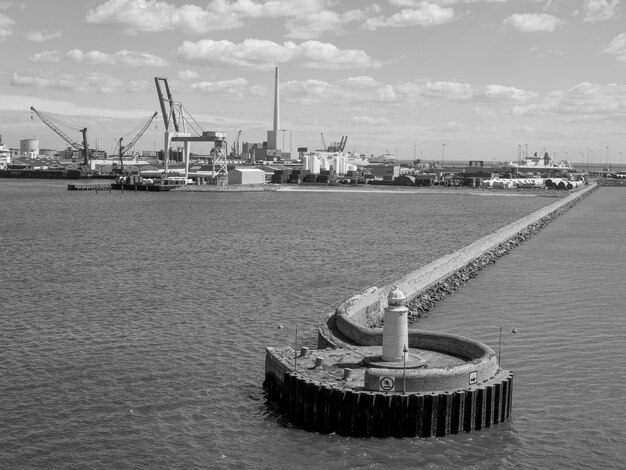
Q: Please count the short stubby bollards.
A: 3